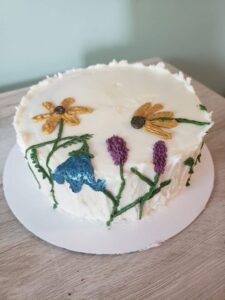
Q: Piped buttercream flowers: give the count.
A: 5